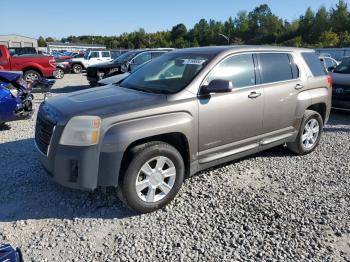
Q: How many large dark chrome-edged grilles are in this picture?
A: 1